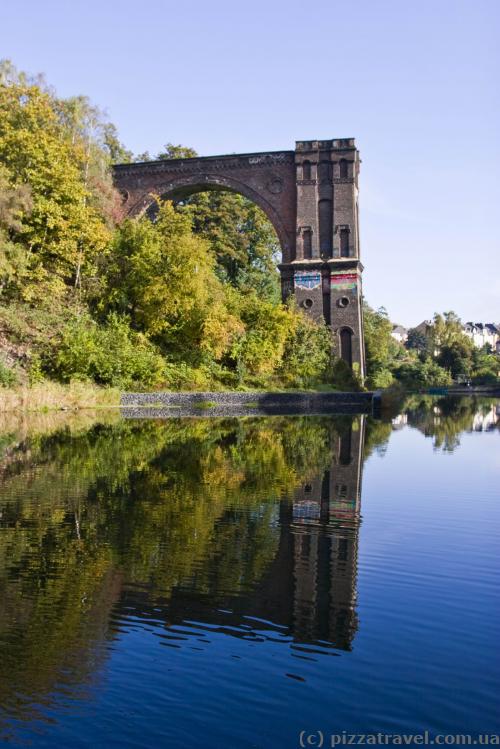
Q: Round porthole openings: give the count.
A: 2